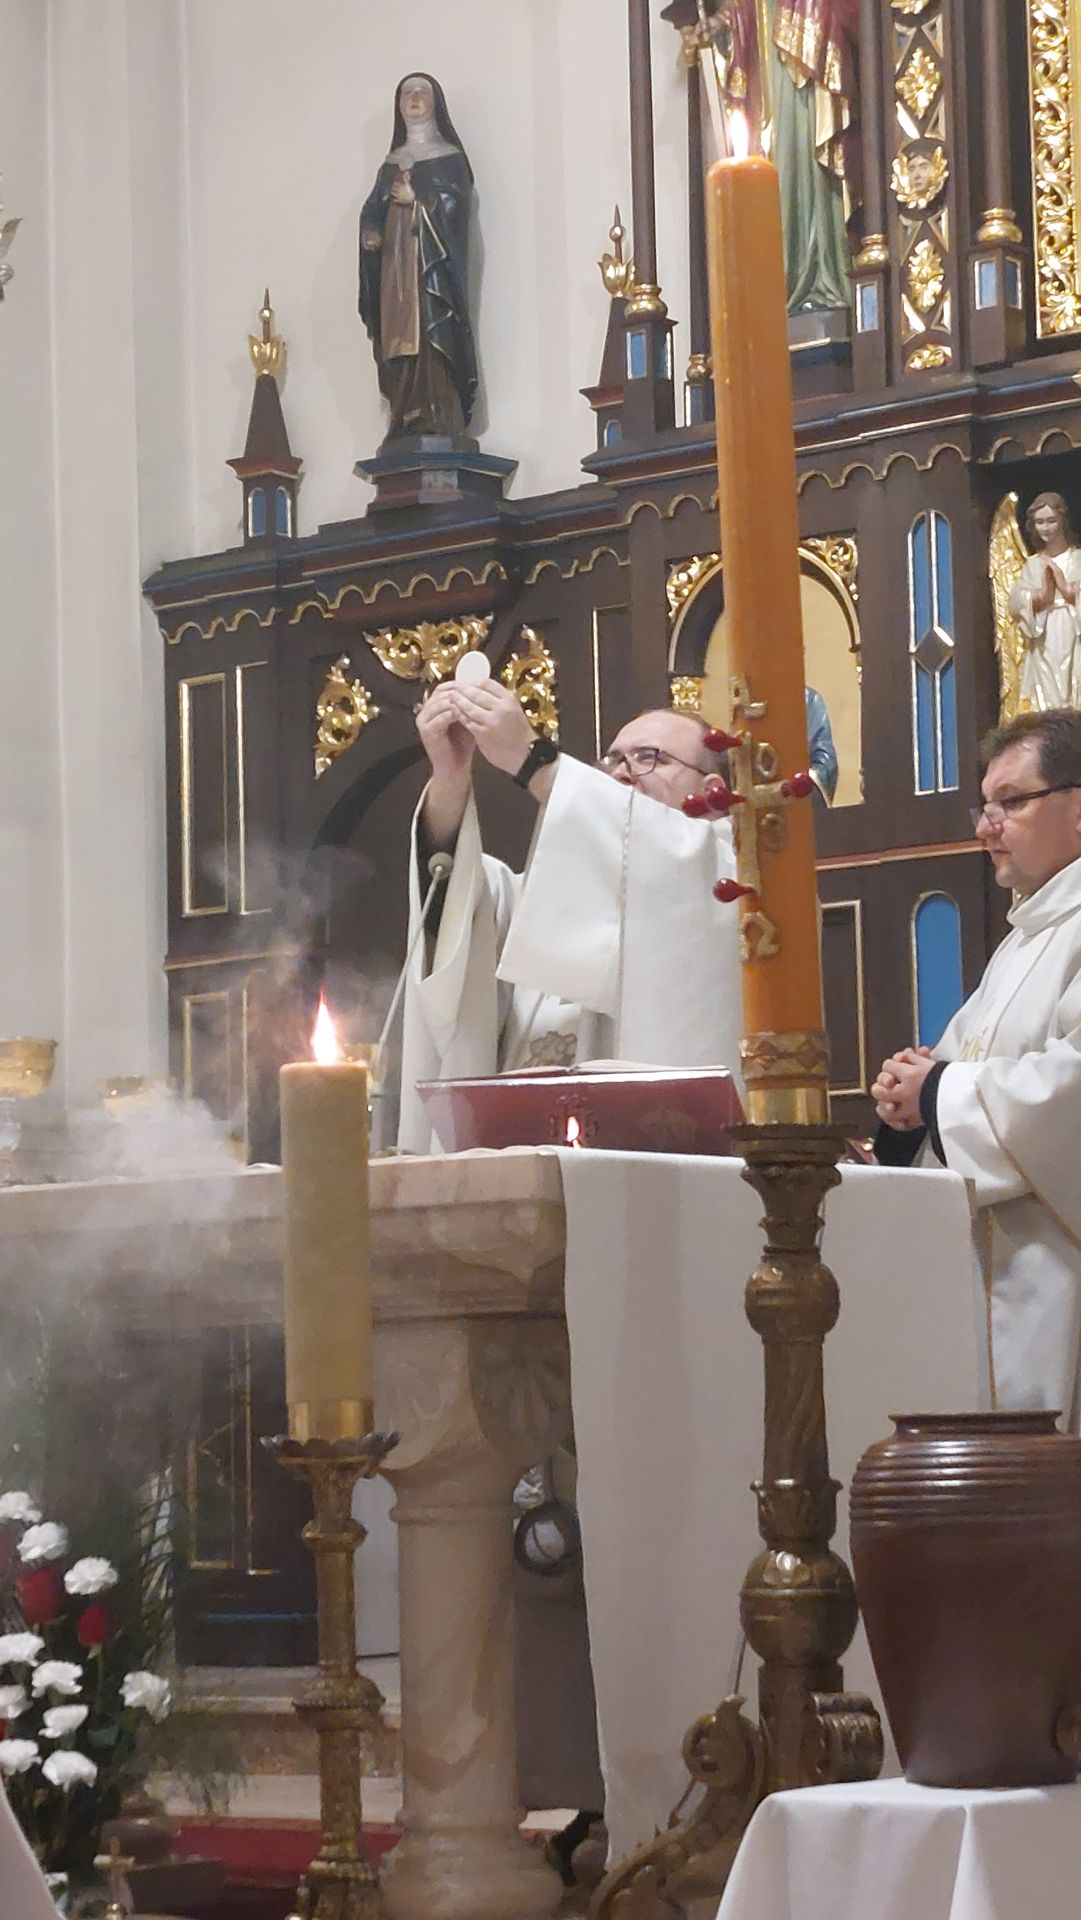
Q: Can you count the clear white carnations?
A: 10